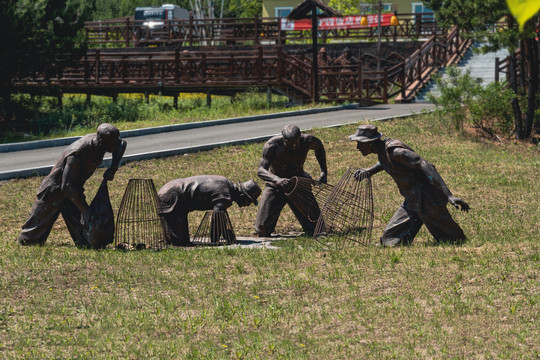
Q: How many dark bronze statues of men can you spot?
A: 4